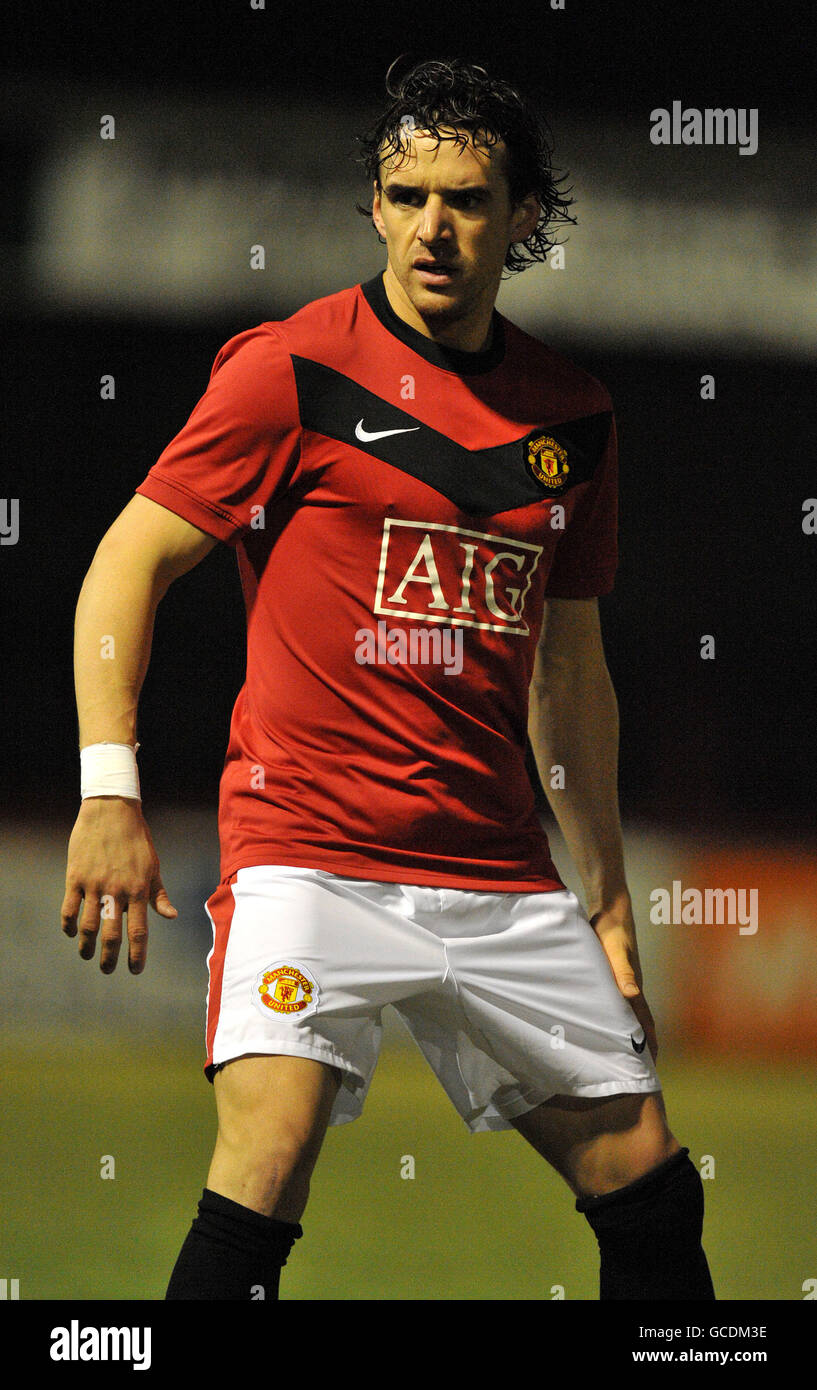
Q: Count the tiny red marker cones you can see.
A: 0